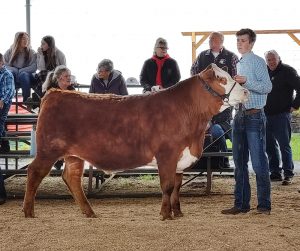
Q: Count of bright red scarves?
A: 1